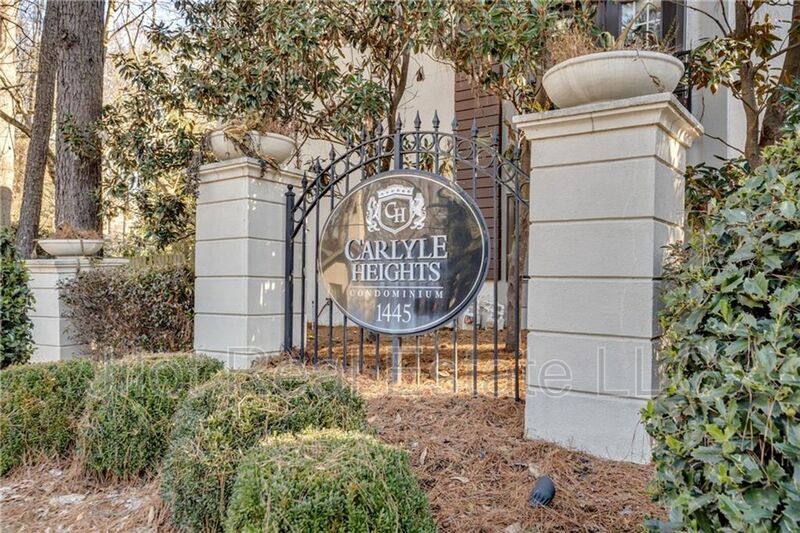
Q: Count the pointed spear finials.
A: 13